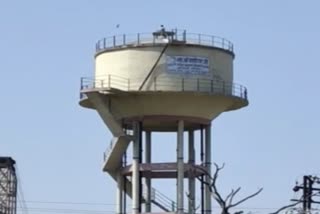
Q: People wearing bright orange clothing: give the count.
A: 0